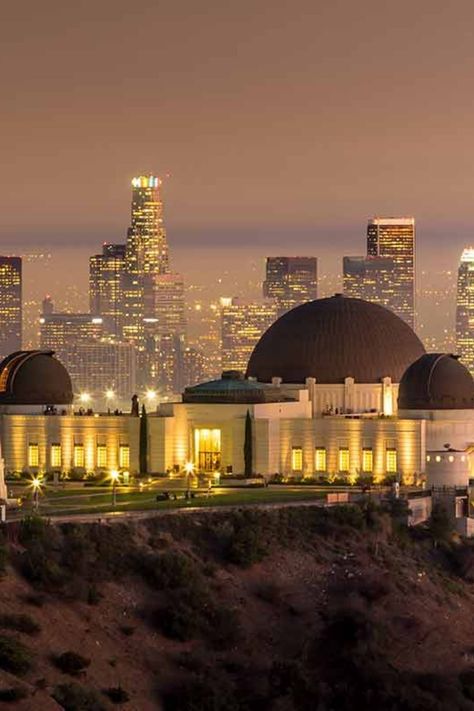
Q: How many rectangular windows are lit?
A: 10